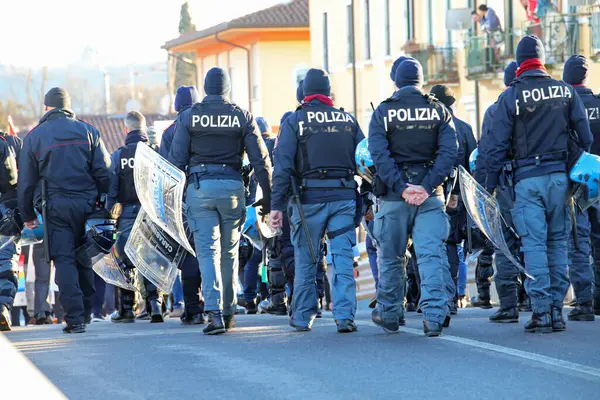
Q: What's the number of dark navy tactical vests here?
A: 6